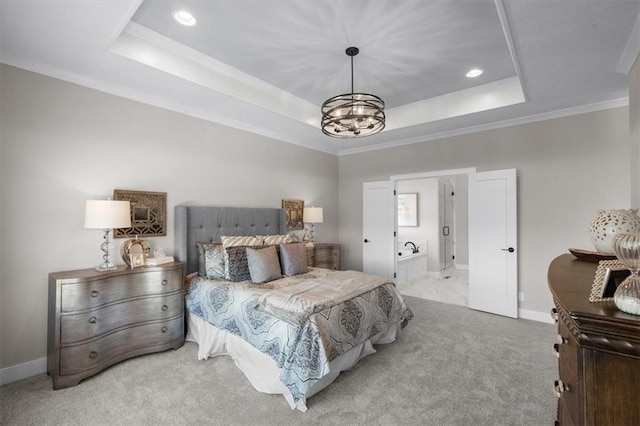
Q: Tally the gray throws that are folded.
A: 1